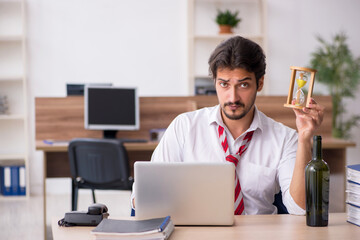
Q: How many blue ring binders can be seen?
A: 3